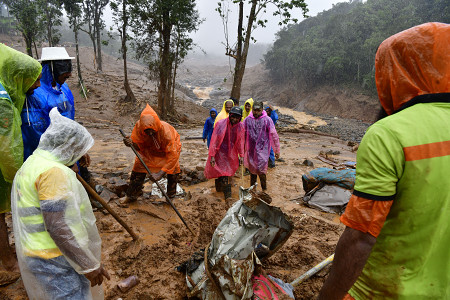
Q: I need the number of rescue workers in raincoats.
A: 11